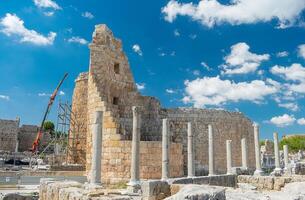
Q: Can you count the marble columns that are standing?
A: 10